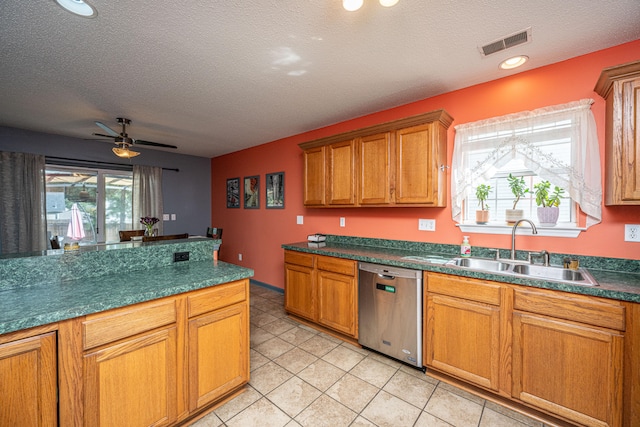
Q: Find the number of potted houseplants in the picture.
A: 3